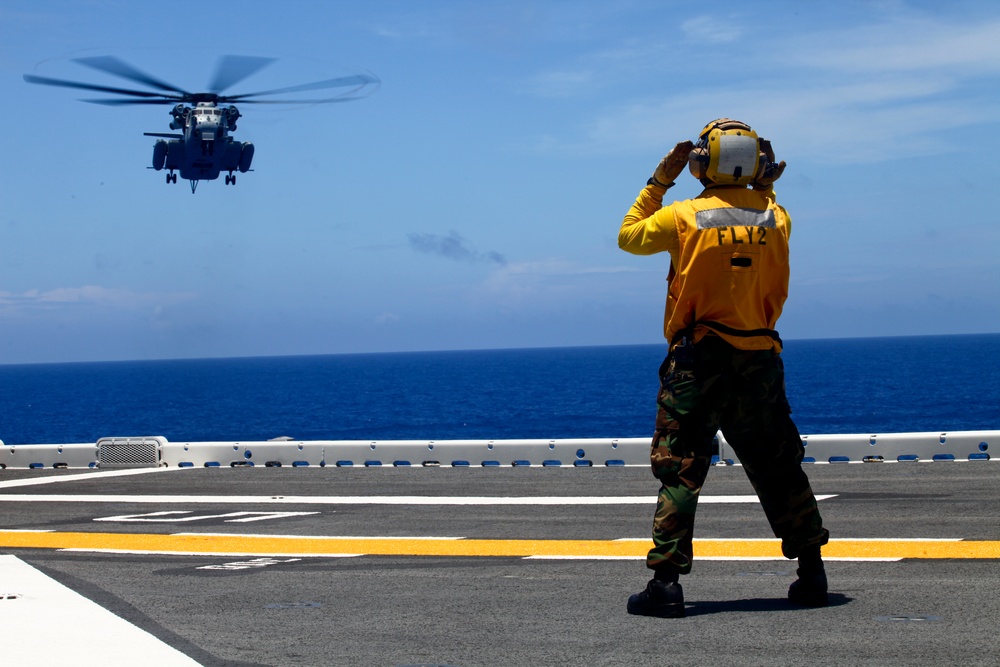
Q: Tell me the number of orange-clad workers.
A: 1